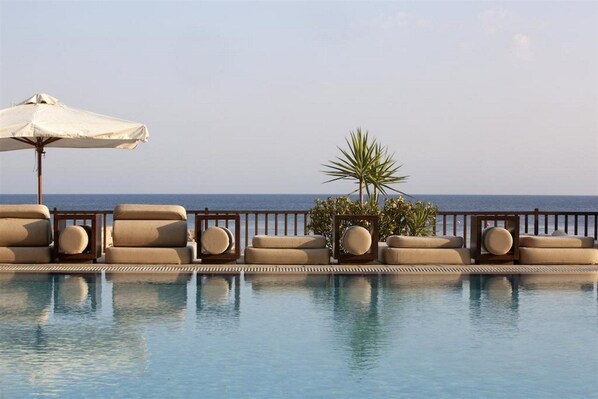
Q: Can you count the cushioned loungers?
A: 5